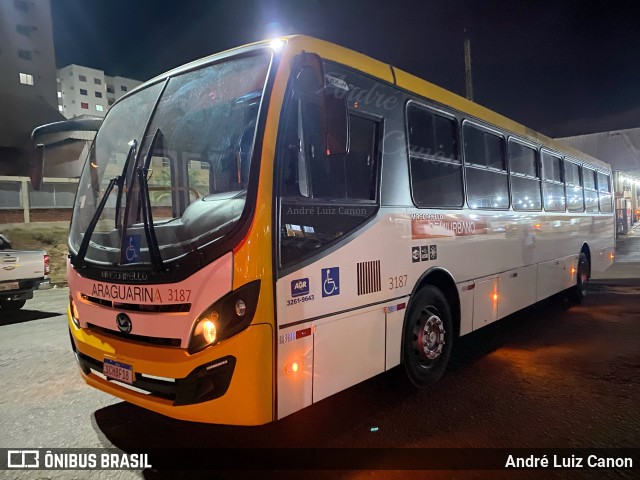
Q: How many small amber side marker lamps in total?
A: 4